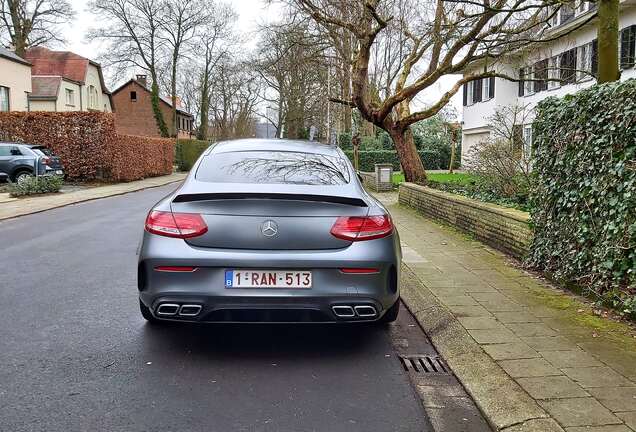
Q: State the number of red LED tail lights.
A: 2